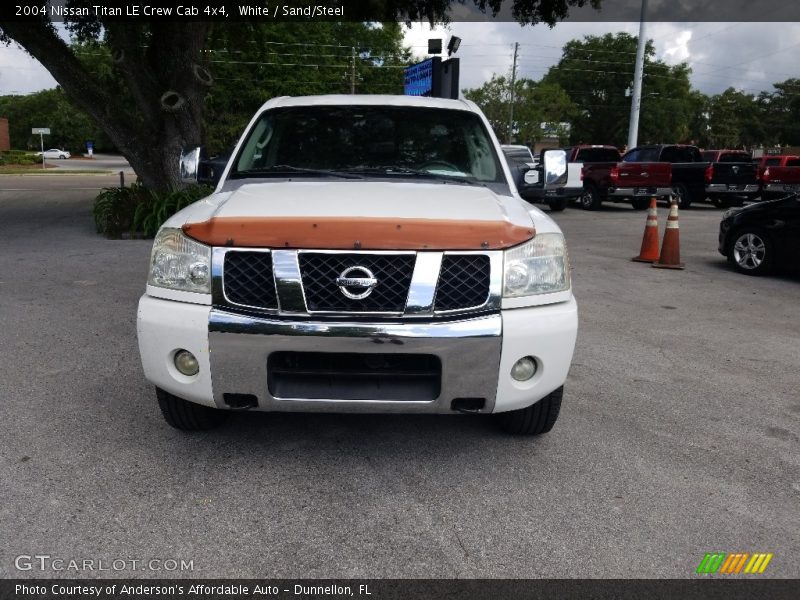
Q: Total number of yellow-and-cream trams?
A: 0